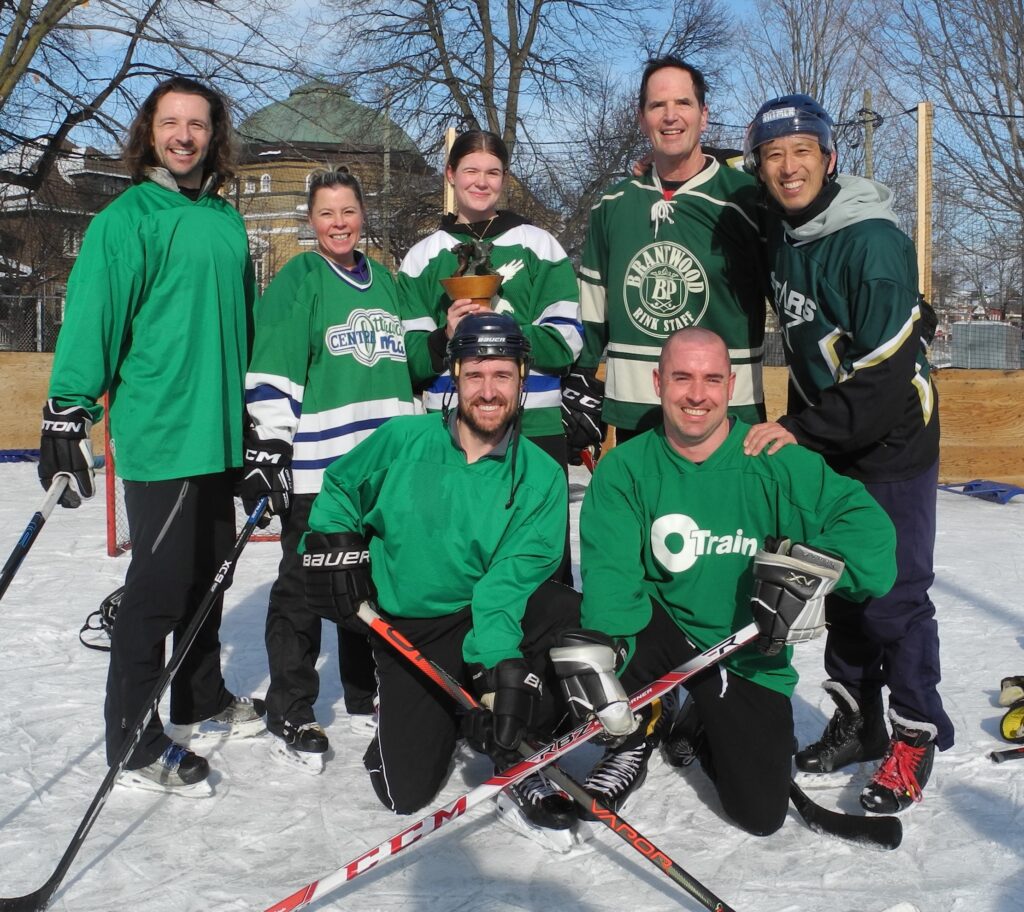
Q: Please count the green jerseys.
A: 7